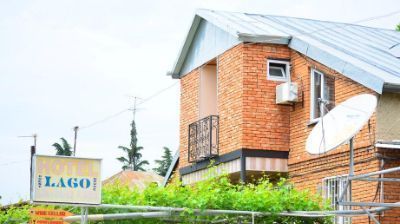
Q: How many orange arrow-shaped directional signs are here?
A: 2